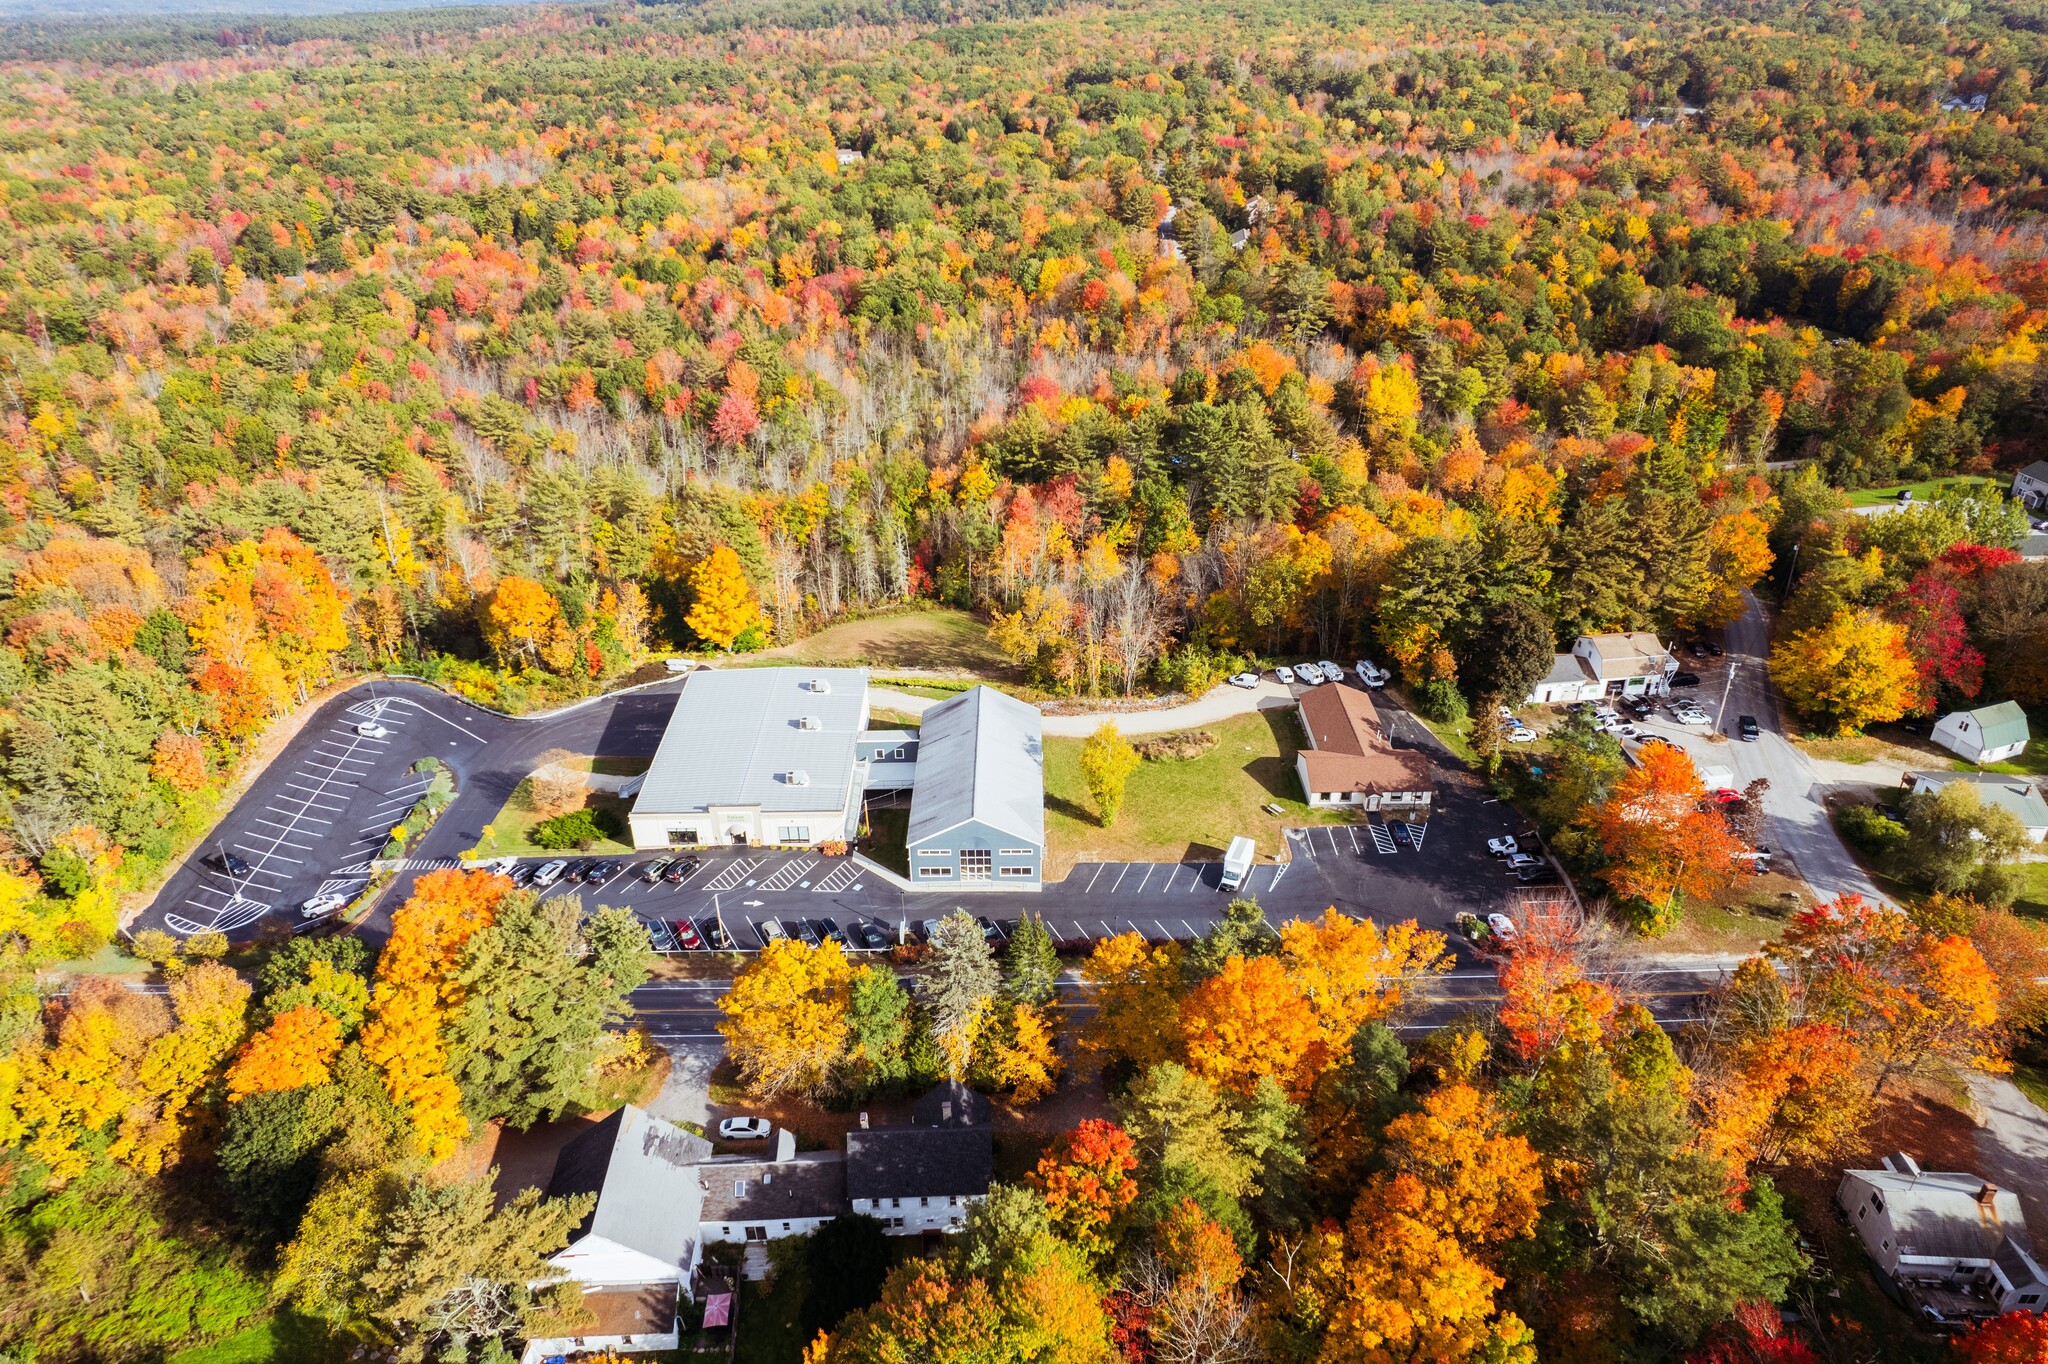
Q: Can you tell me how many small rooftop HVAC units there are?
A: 3